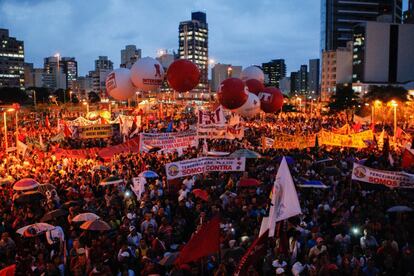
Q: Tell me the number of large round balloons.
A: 8